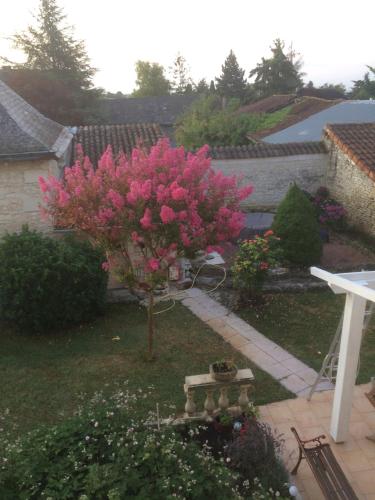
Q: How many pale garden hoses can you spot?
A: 1